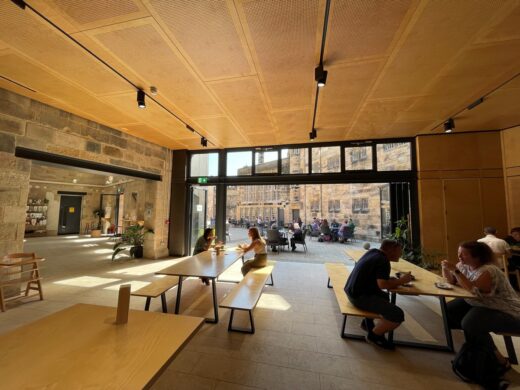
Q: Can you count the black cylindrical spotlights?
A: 5